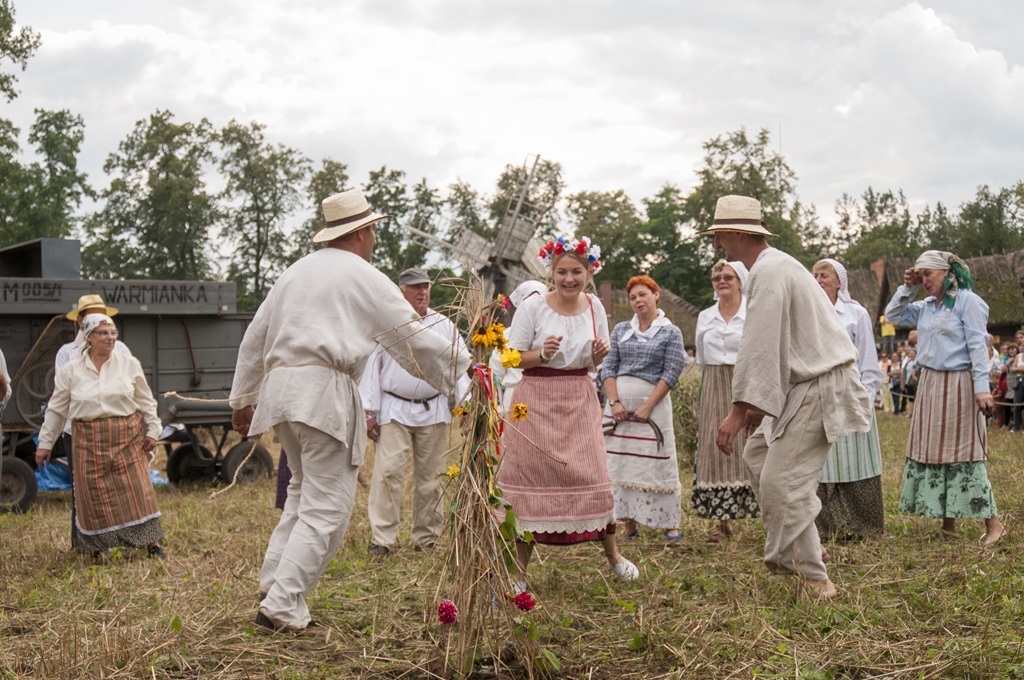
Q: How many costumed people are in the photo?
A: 11